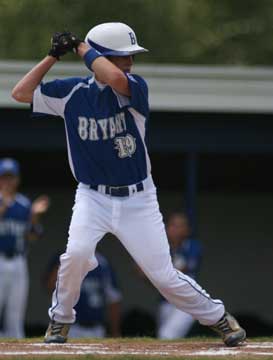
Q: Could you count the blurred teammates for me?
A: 3